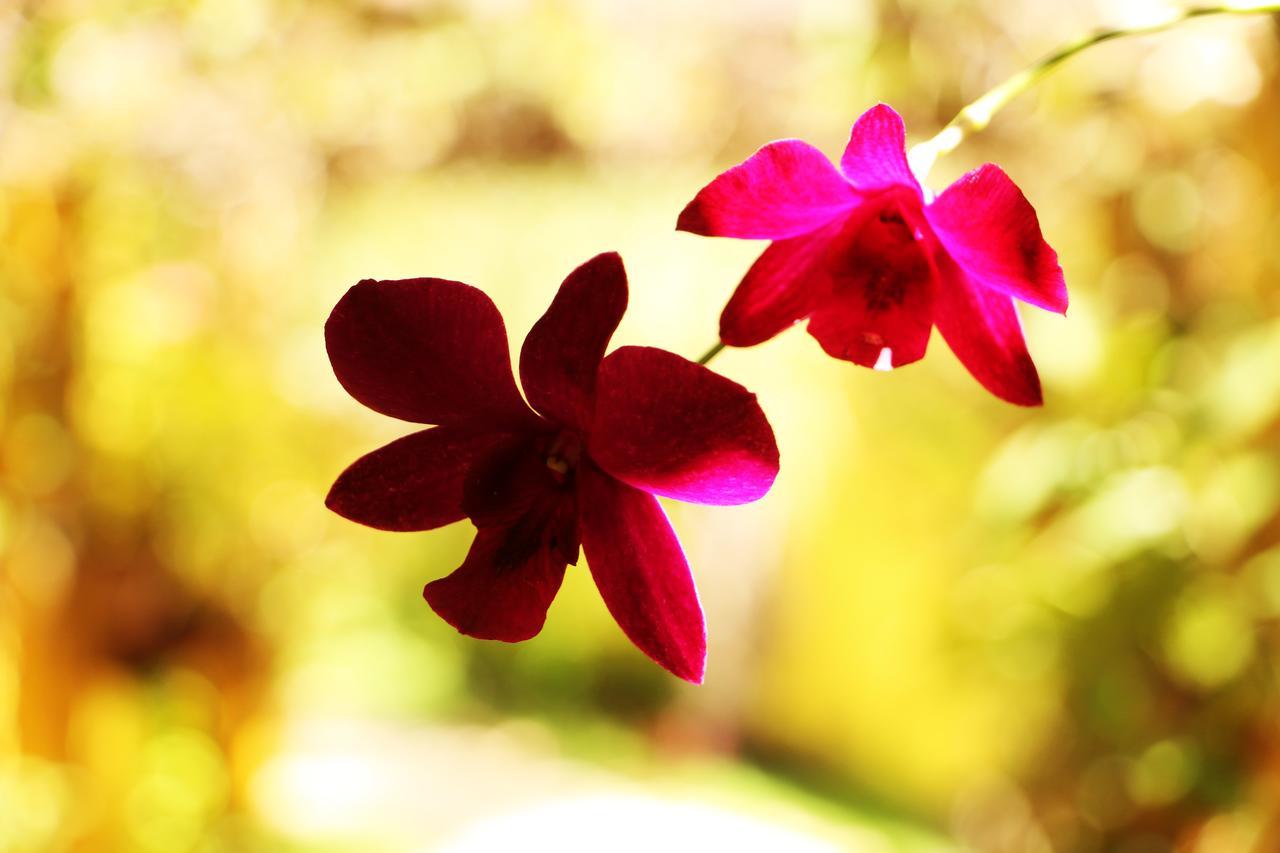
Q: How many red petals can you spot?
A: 12